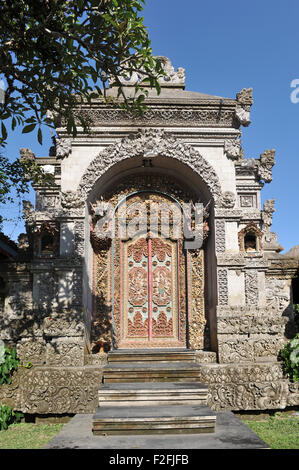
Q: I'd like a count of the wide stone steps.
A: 4